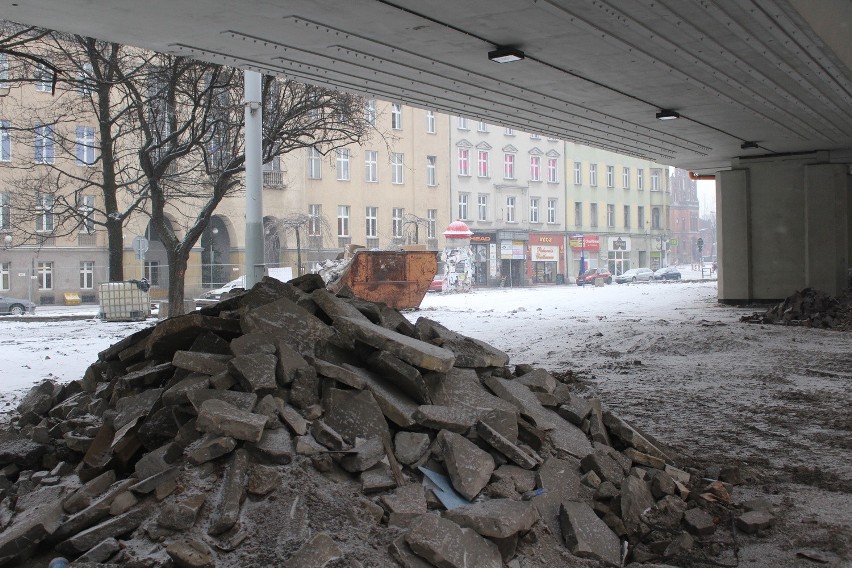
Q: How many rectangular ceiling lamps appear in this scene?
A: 3